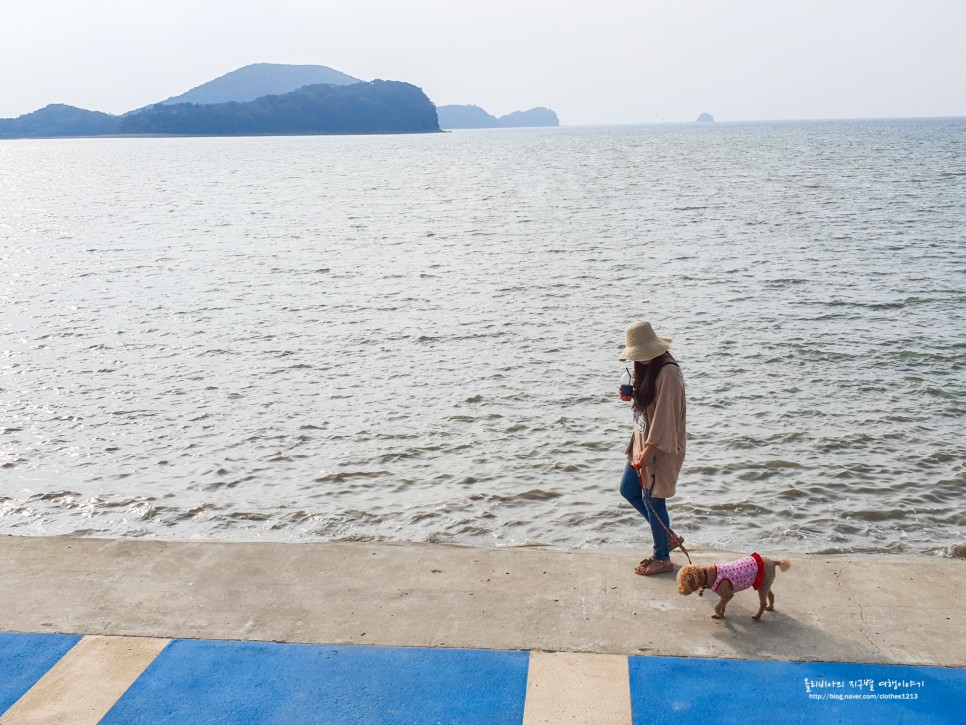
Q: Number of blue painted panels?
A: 3